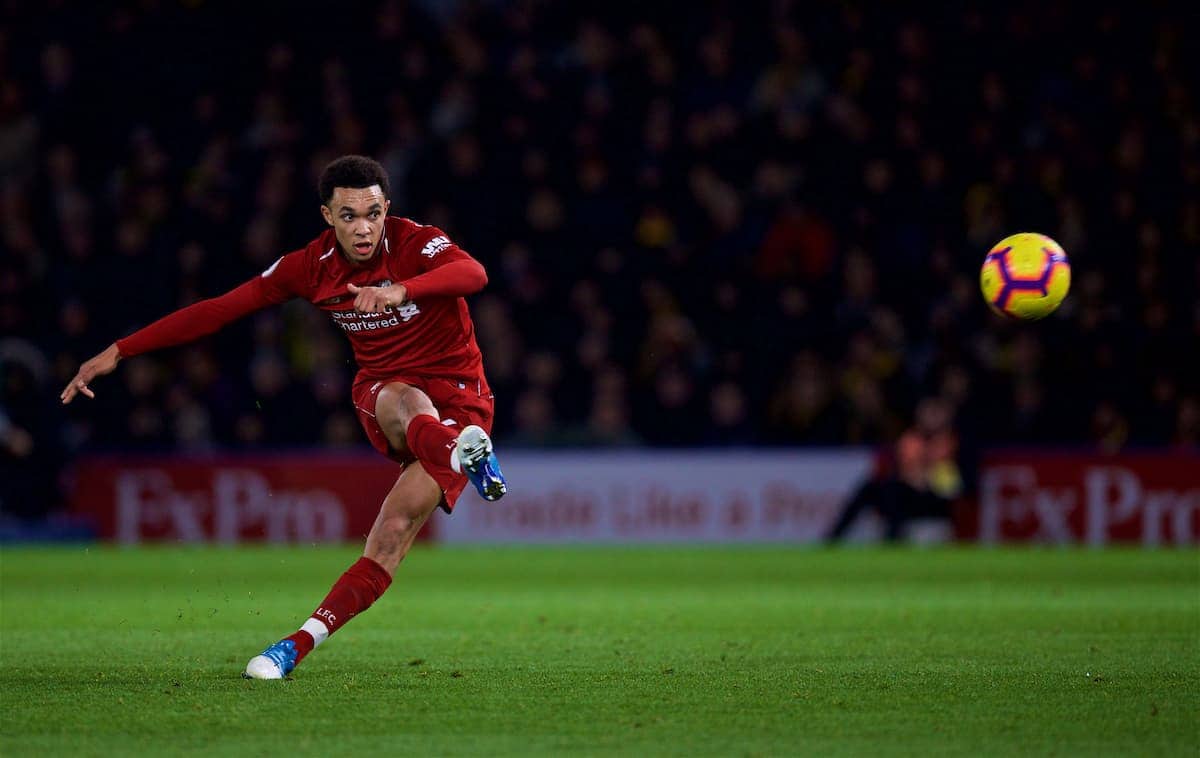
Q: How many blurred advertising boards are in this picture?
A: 3